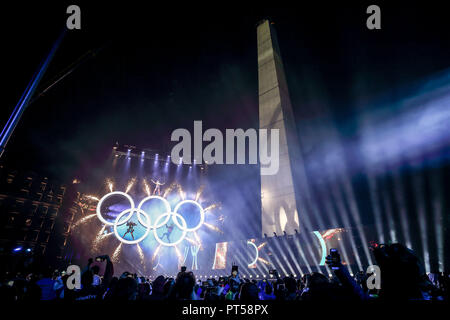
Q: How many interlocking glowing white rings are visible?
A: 5